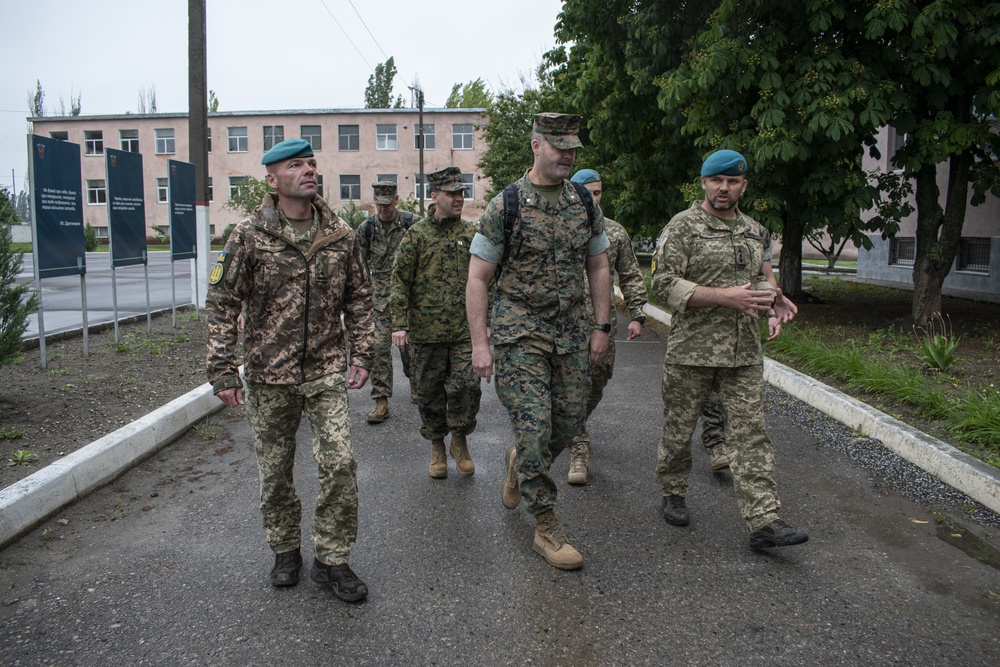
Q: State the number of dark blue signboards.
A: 3